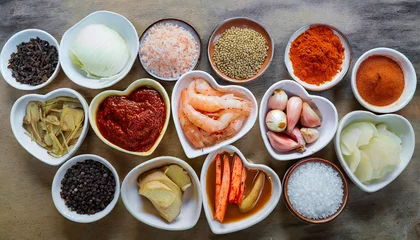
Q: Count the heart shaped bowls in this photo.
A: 6